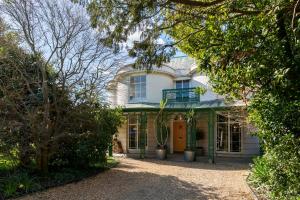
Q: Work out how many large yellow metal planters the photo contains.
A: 0